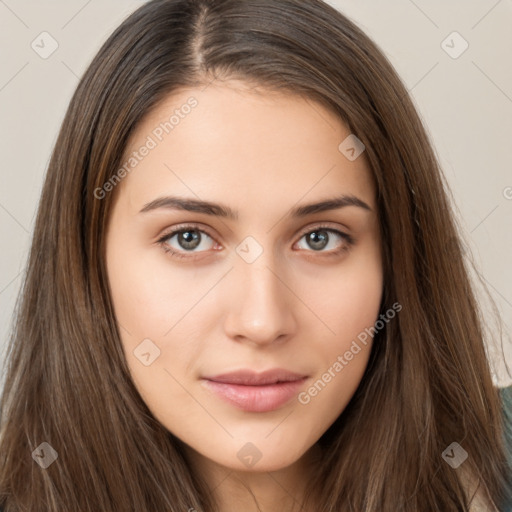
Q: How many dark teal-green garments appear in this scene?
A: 1